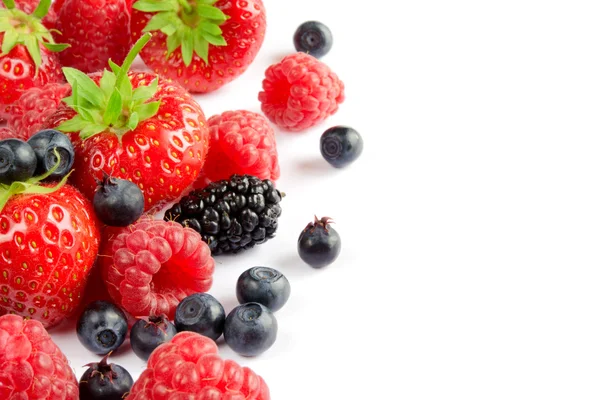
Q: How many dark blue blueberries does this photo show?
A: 12